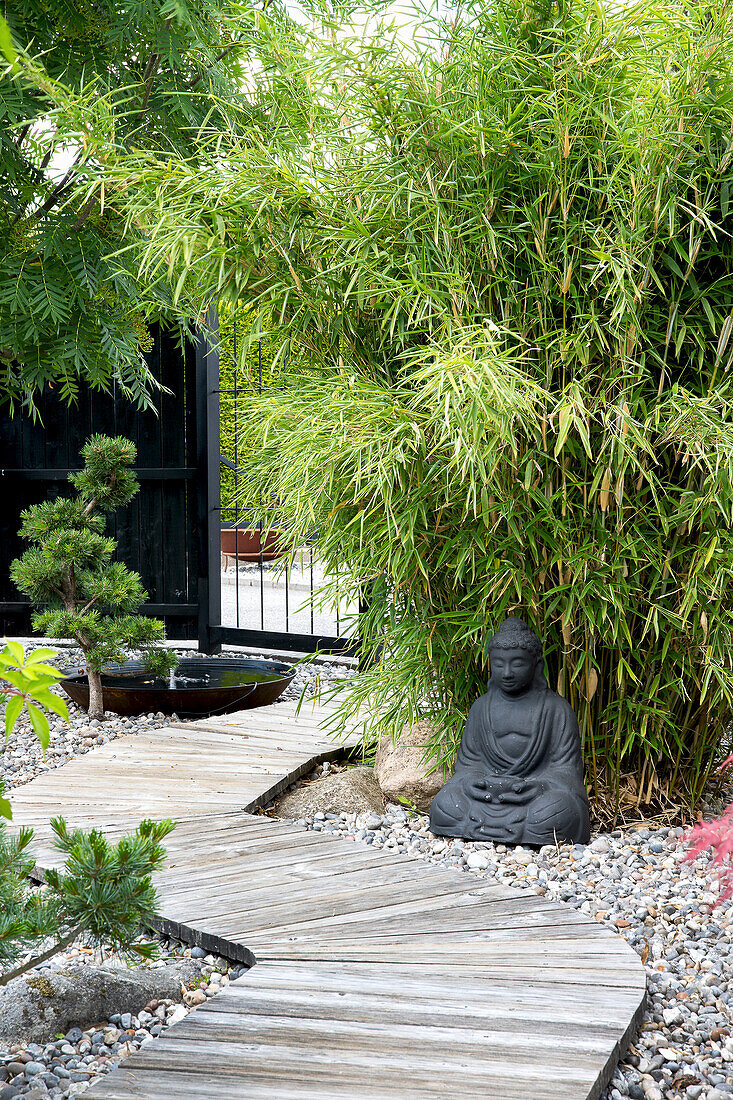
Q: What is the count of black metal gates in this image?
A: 1